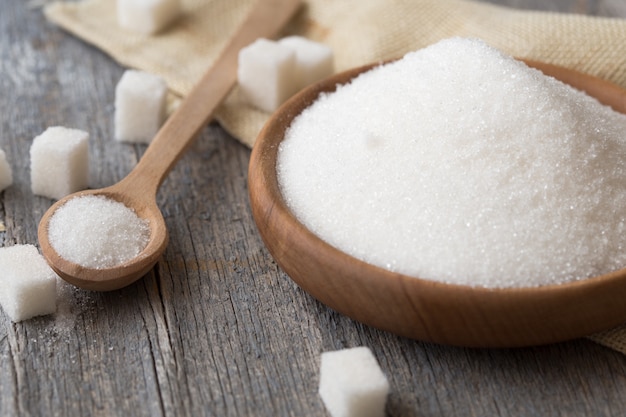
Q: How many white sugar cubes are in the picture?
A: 8